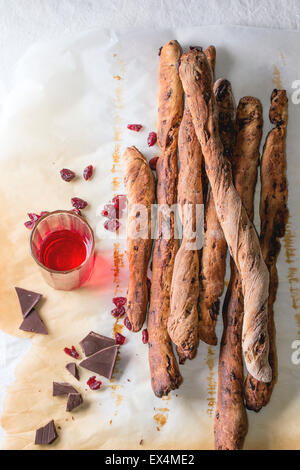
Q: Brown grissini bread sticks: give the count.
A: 7